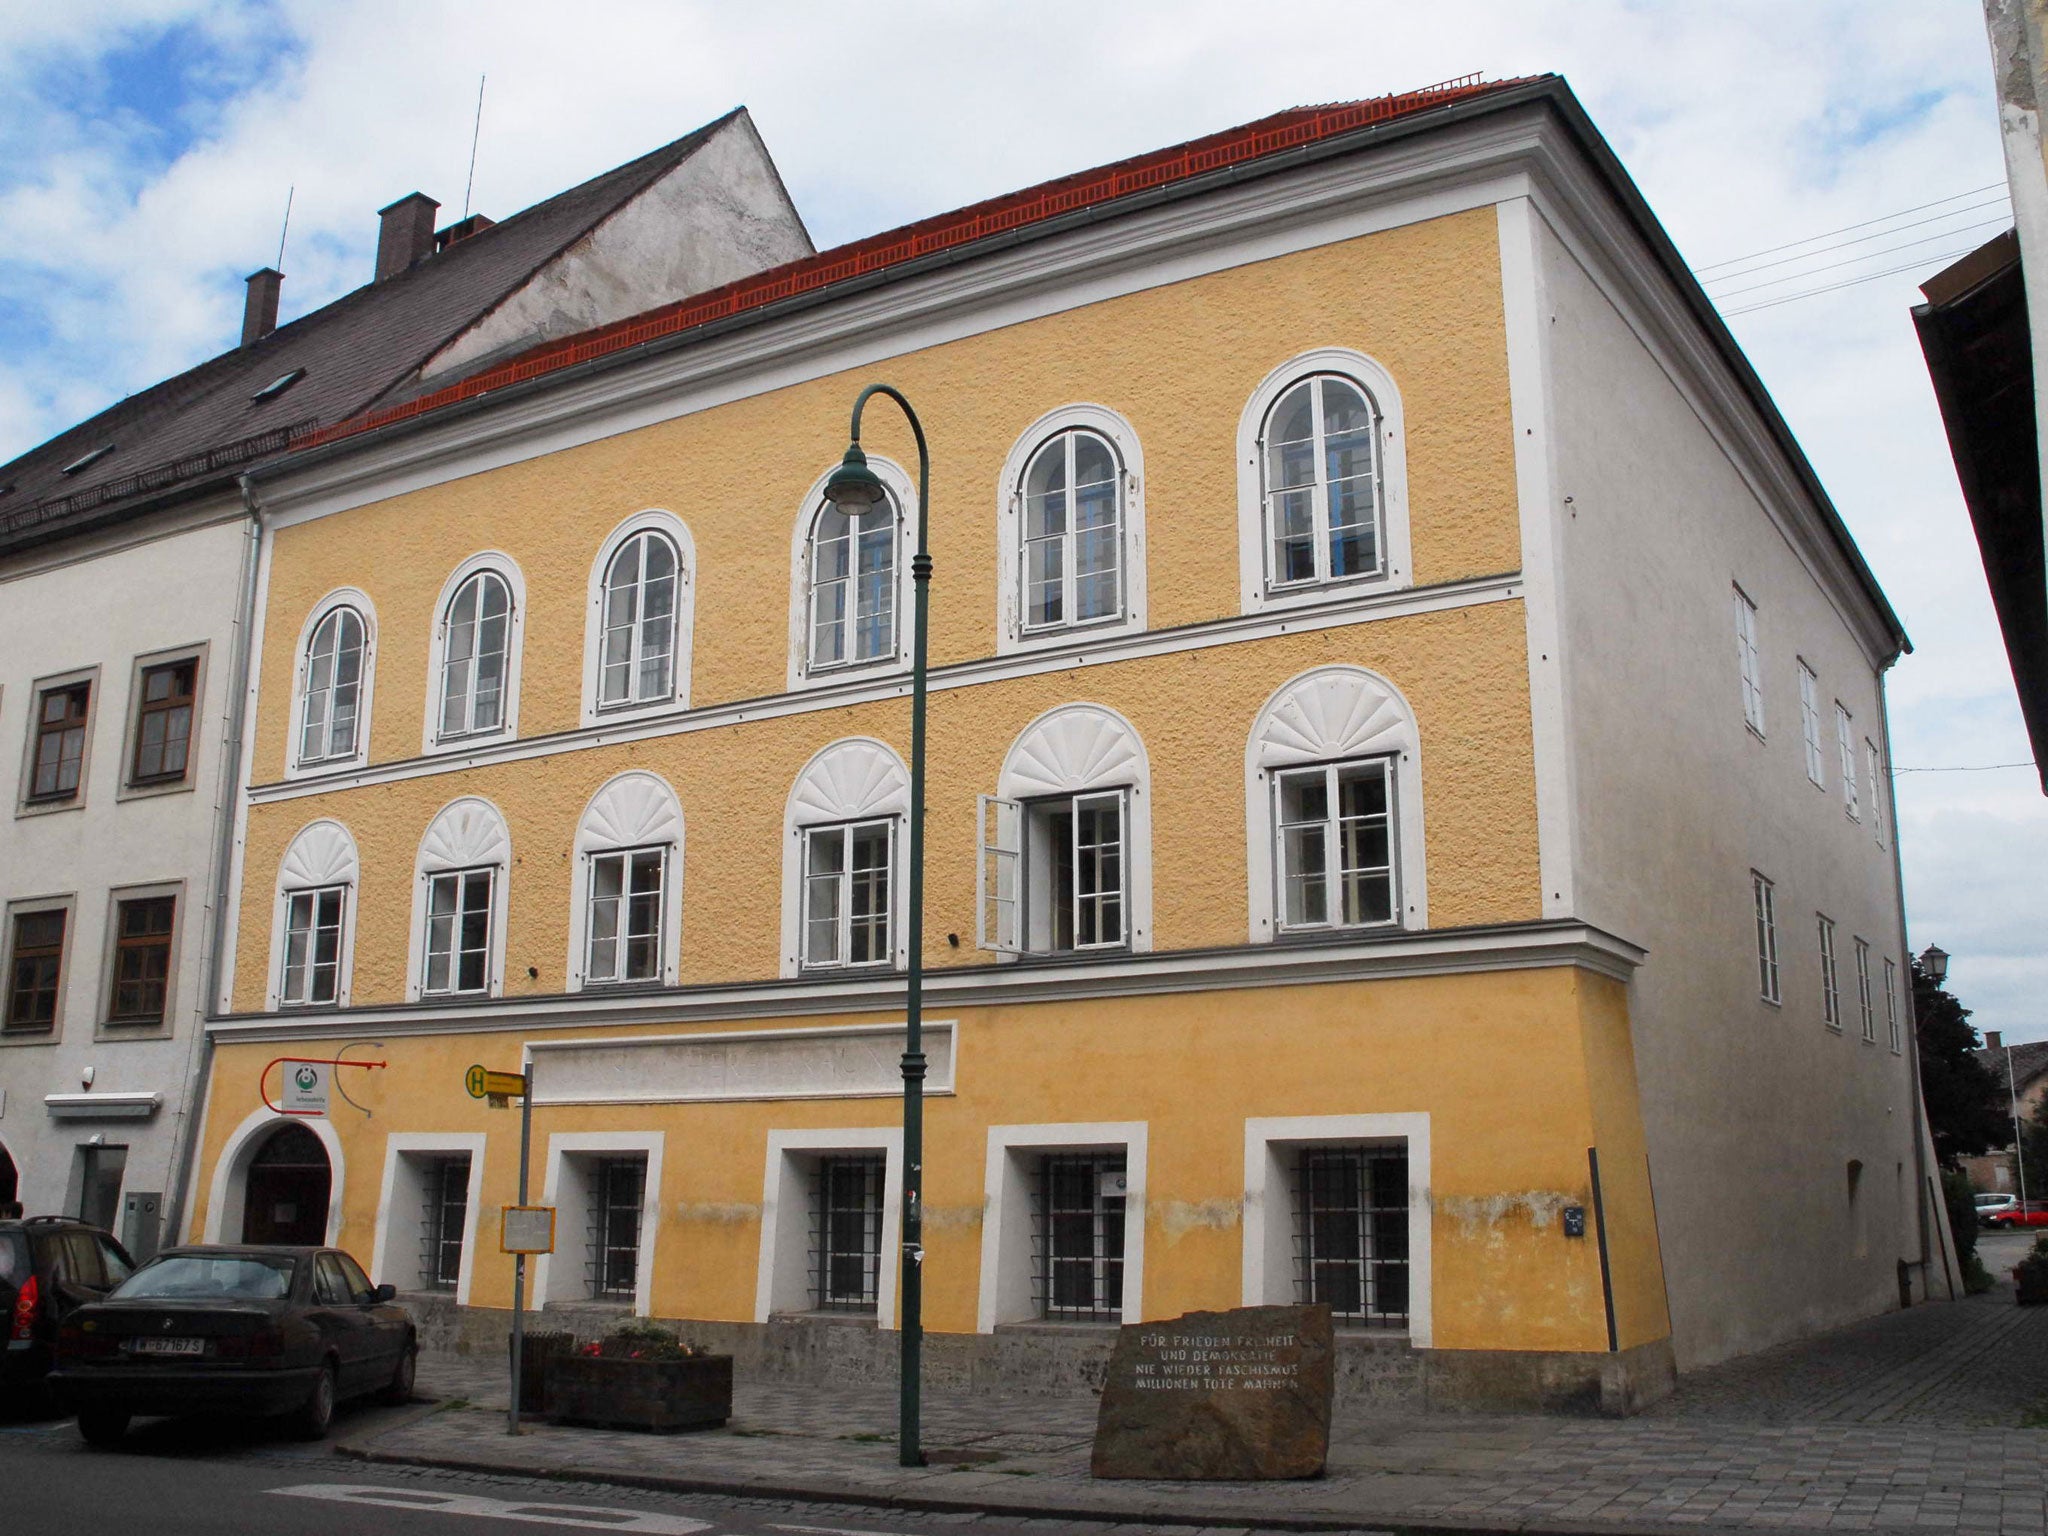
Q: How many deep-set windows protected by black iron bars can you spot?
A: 5